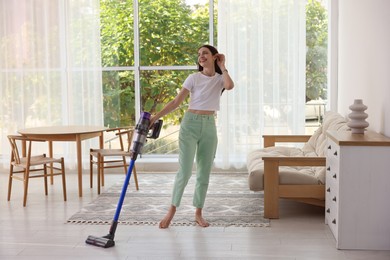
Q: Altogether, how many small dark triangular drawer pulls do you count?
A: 8